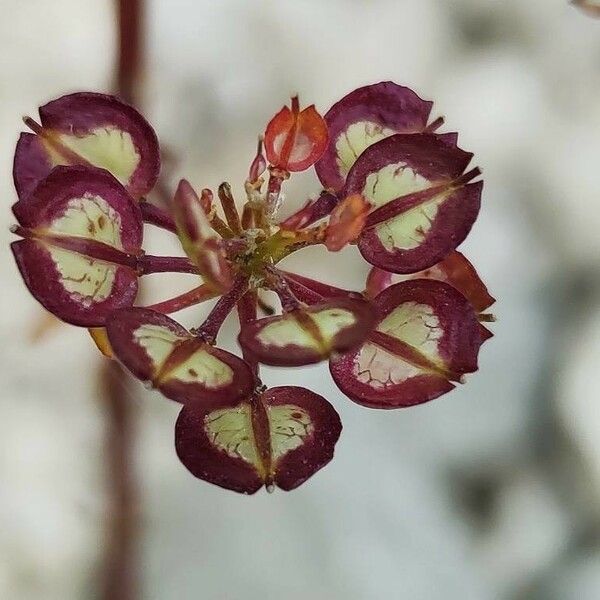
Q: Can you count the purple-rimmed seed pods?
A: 8